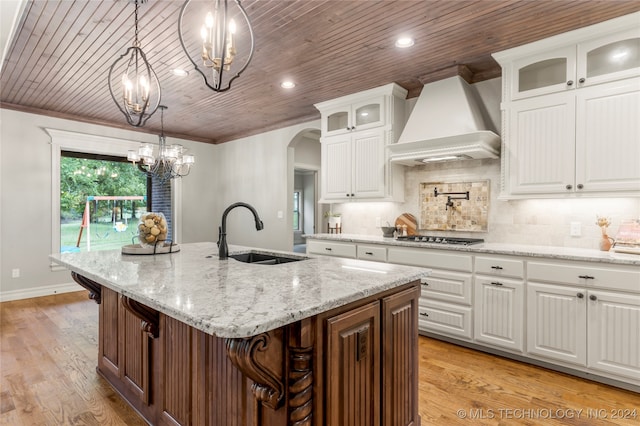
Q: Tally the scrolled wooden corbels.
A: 3